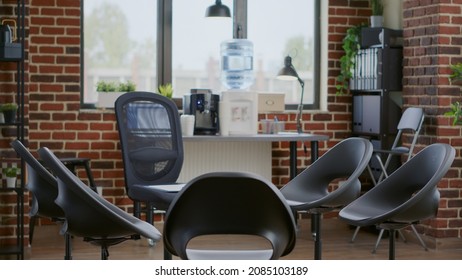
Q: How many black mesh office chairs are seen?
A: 1